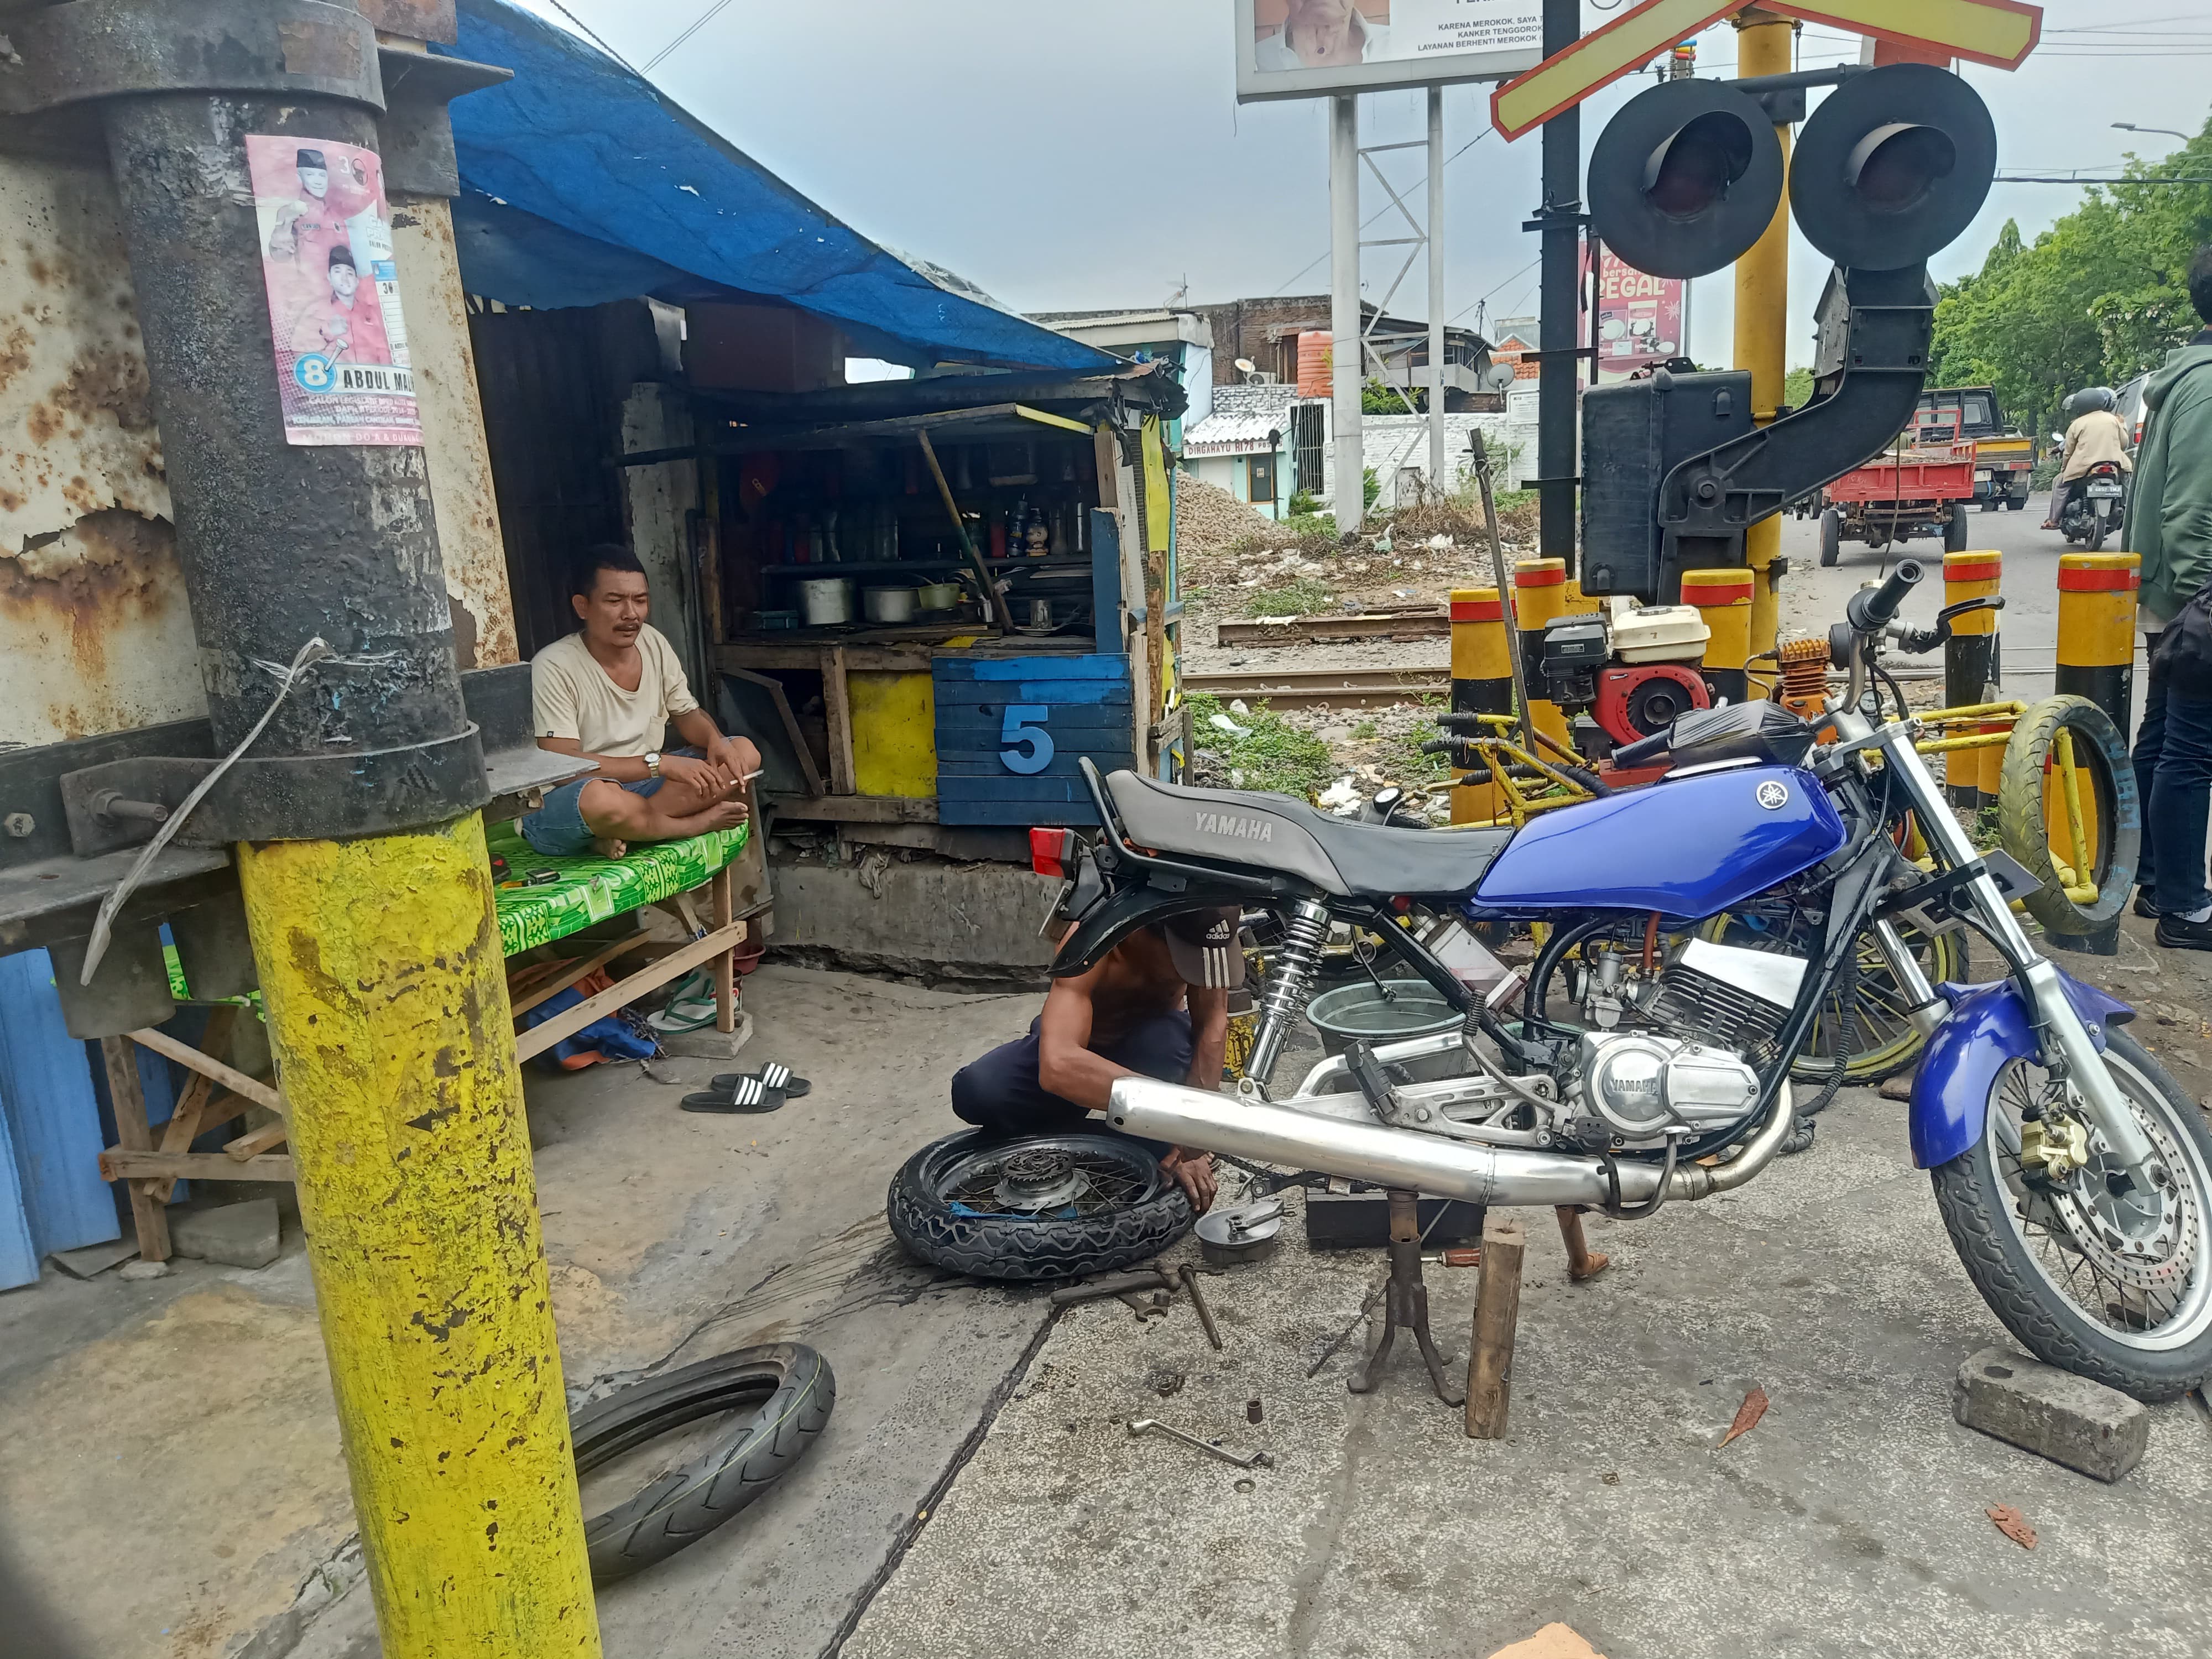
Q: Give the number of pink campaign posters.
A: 1